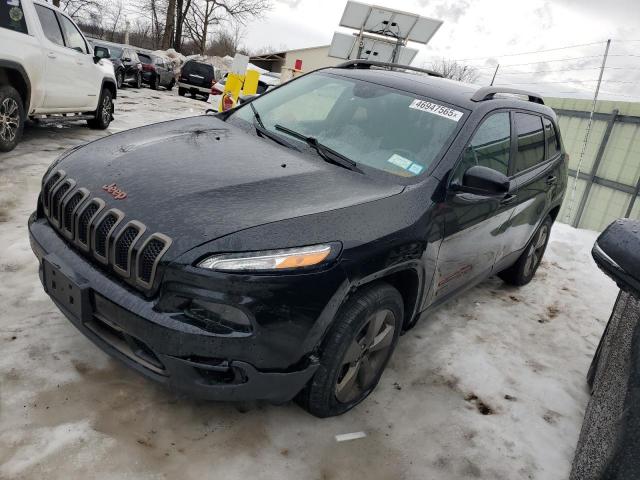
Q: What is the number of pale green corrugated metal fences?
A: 1